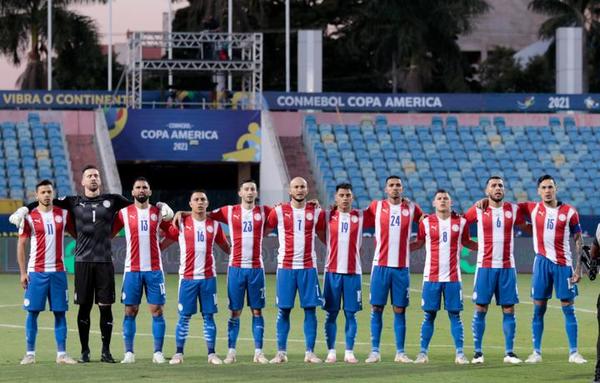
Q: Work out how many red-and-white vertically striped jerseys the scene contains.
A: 10